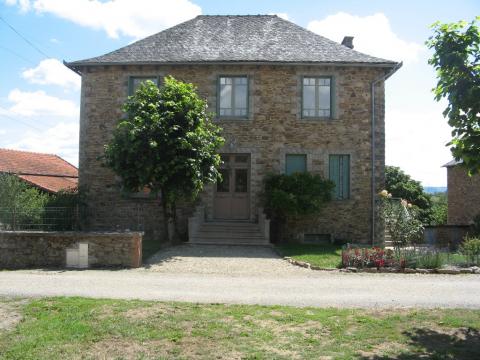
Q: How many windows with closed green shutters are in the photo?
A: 2